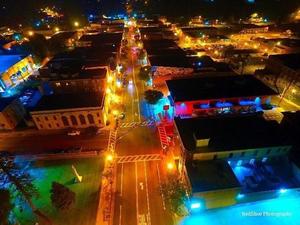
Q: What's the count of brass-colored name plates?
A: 0